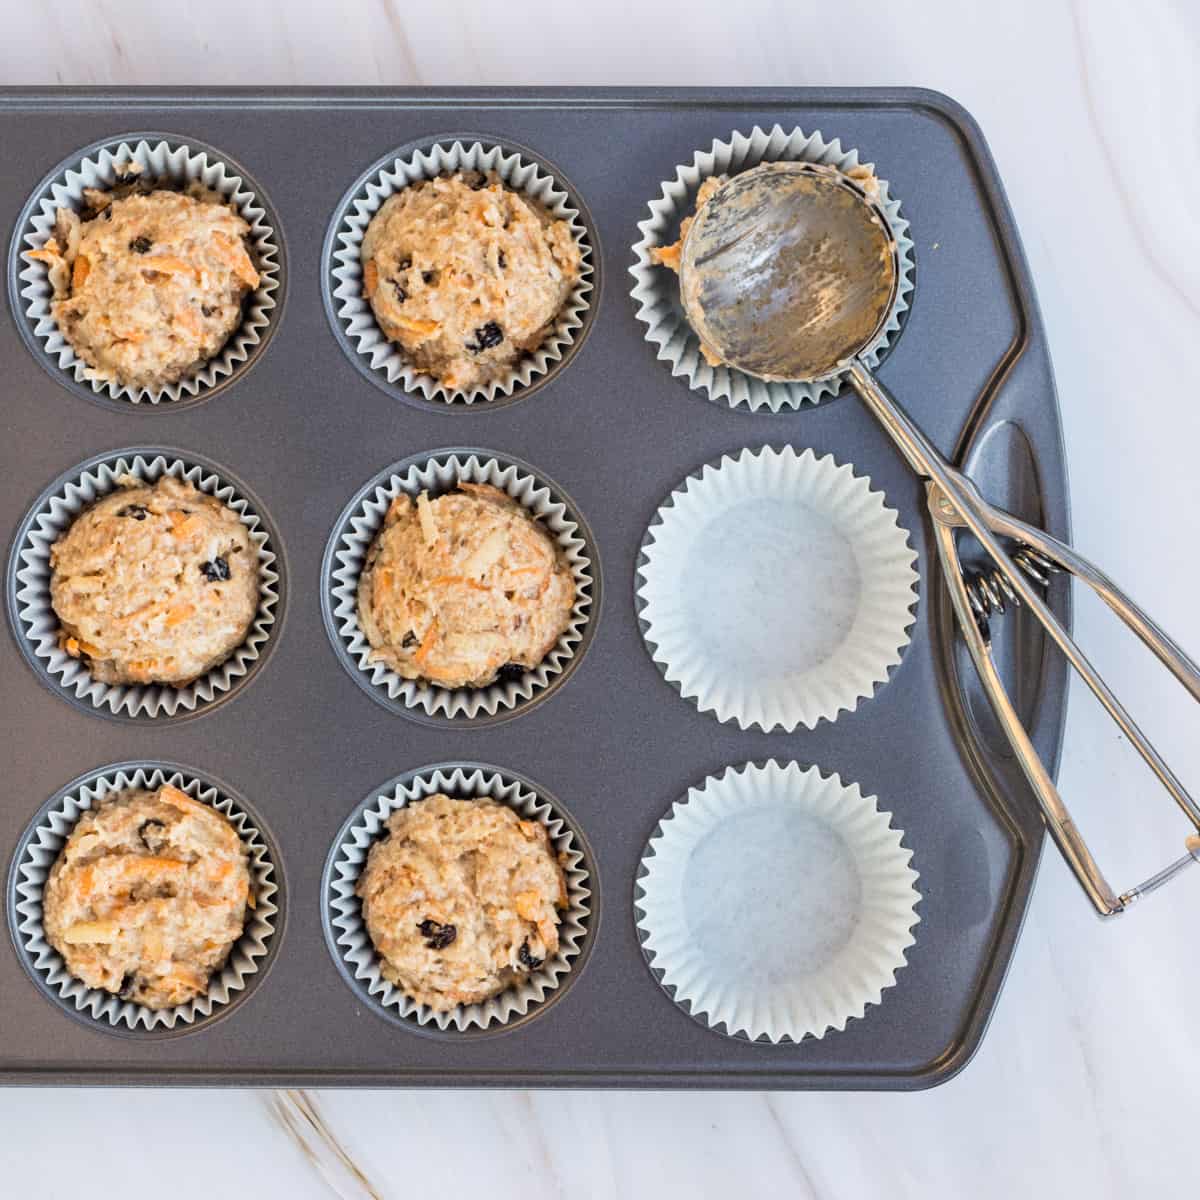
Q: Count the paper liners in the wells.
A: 9